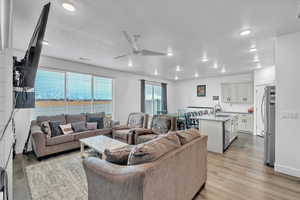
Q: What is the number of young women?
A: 0